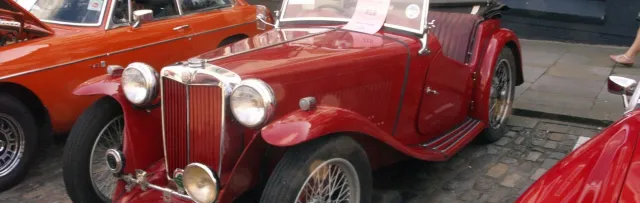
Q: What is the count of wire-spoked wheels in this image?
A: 3